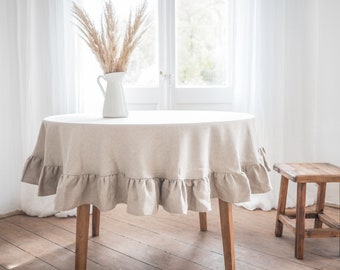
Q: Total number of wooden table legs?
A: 4